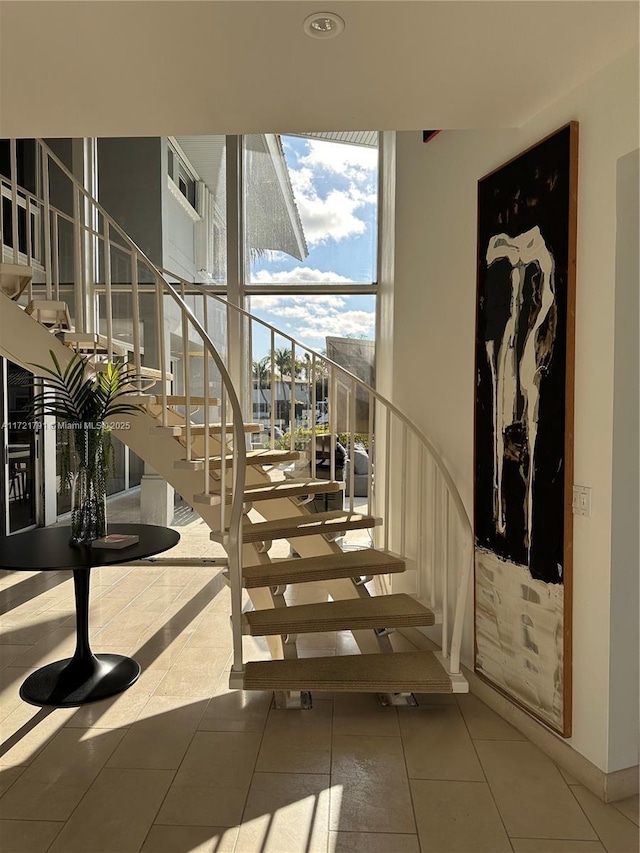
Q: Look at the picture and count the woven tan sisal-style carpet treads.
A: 12